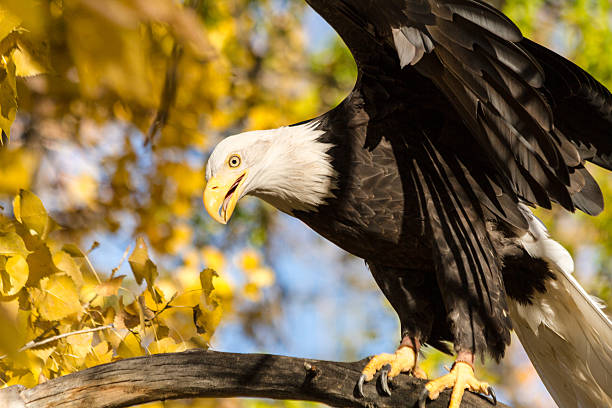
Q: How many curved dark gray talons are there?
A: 4